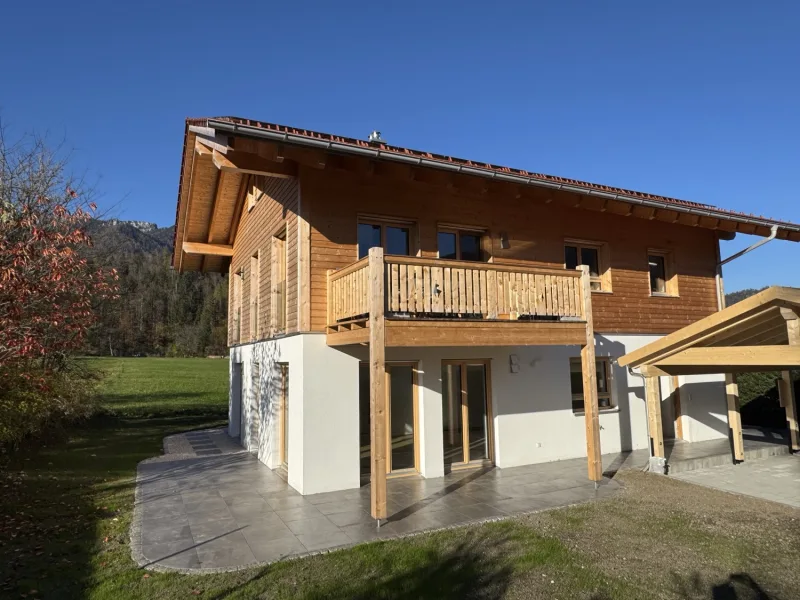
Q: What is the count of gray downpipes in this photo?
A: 2